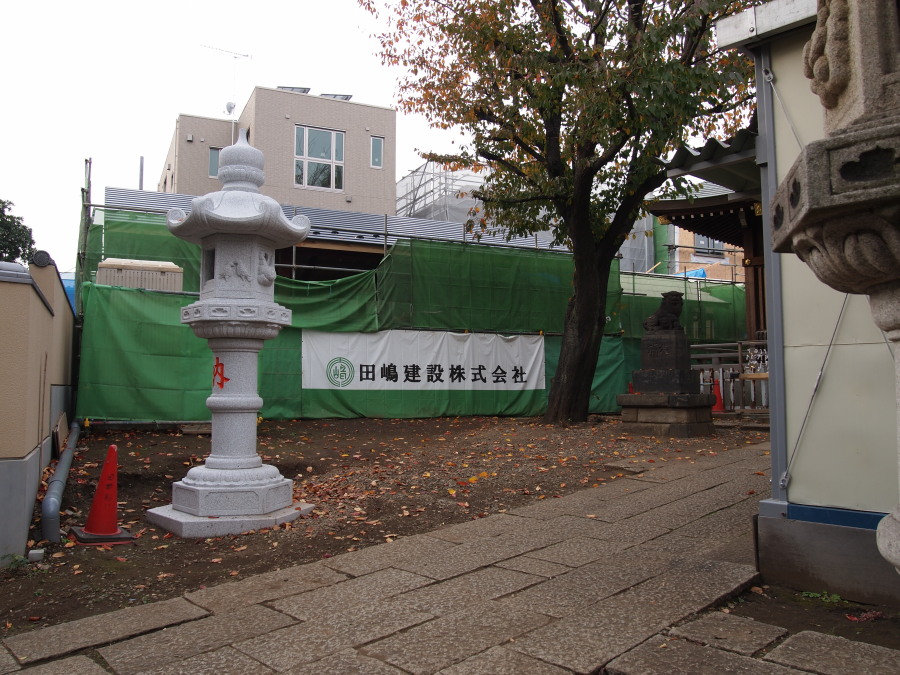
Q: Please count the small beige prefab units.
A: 1